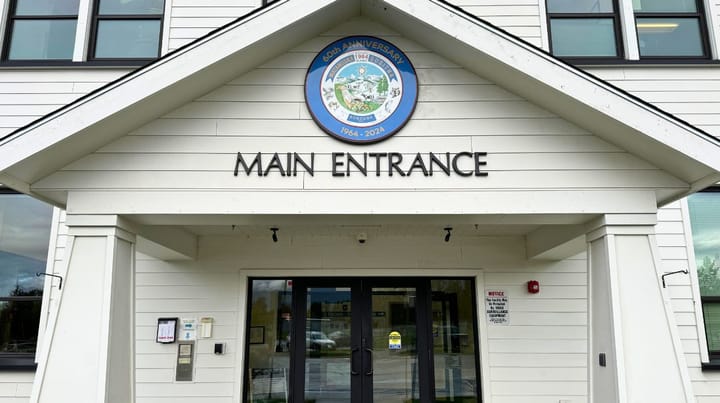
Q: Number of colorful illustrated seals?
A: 1